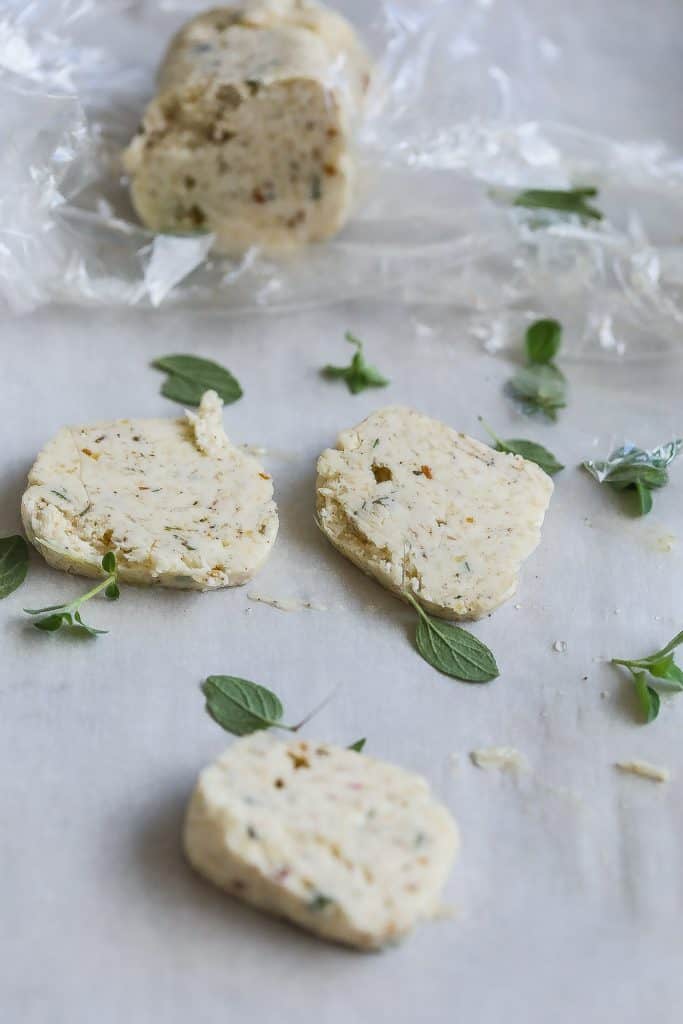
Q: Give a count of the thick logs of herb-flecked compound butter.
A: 1